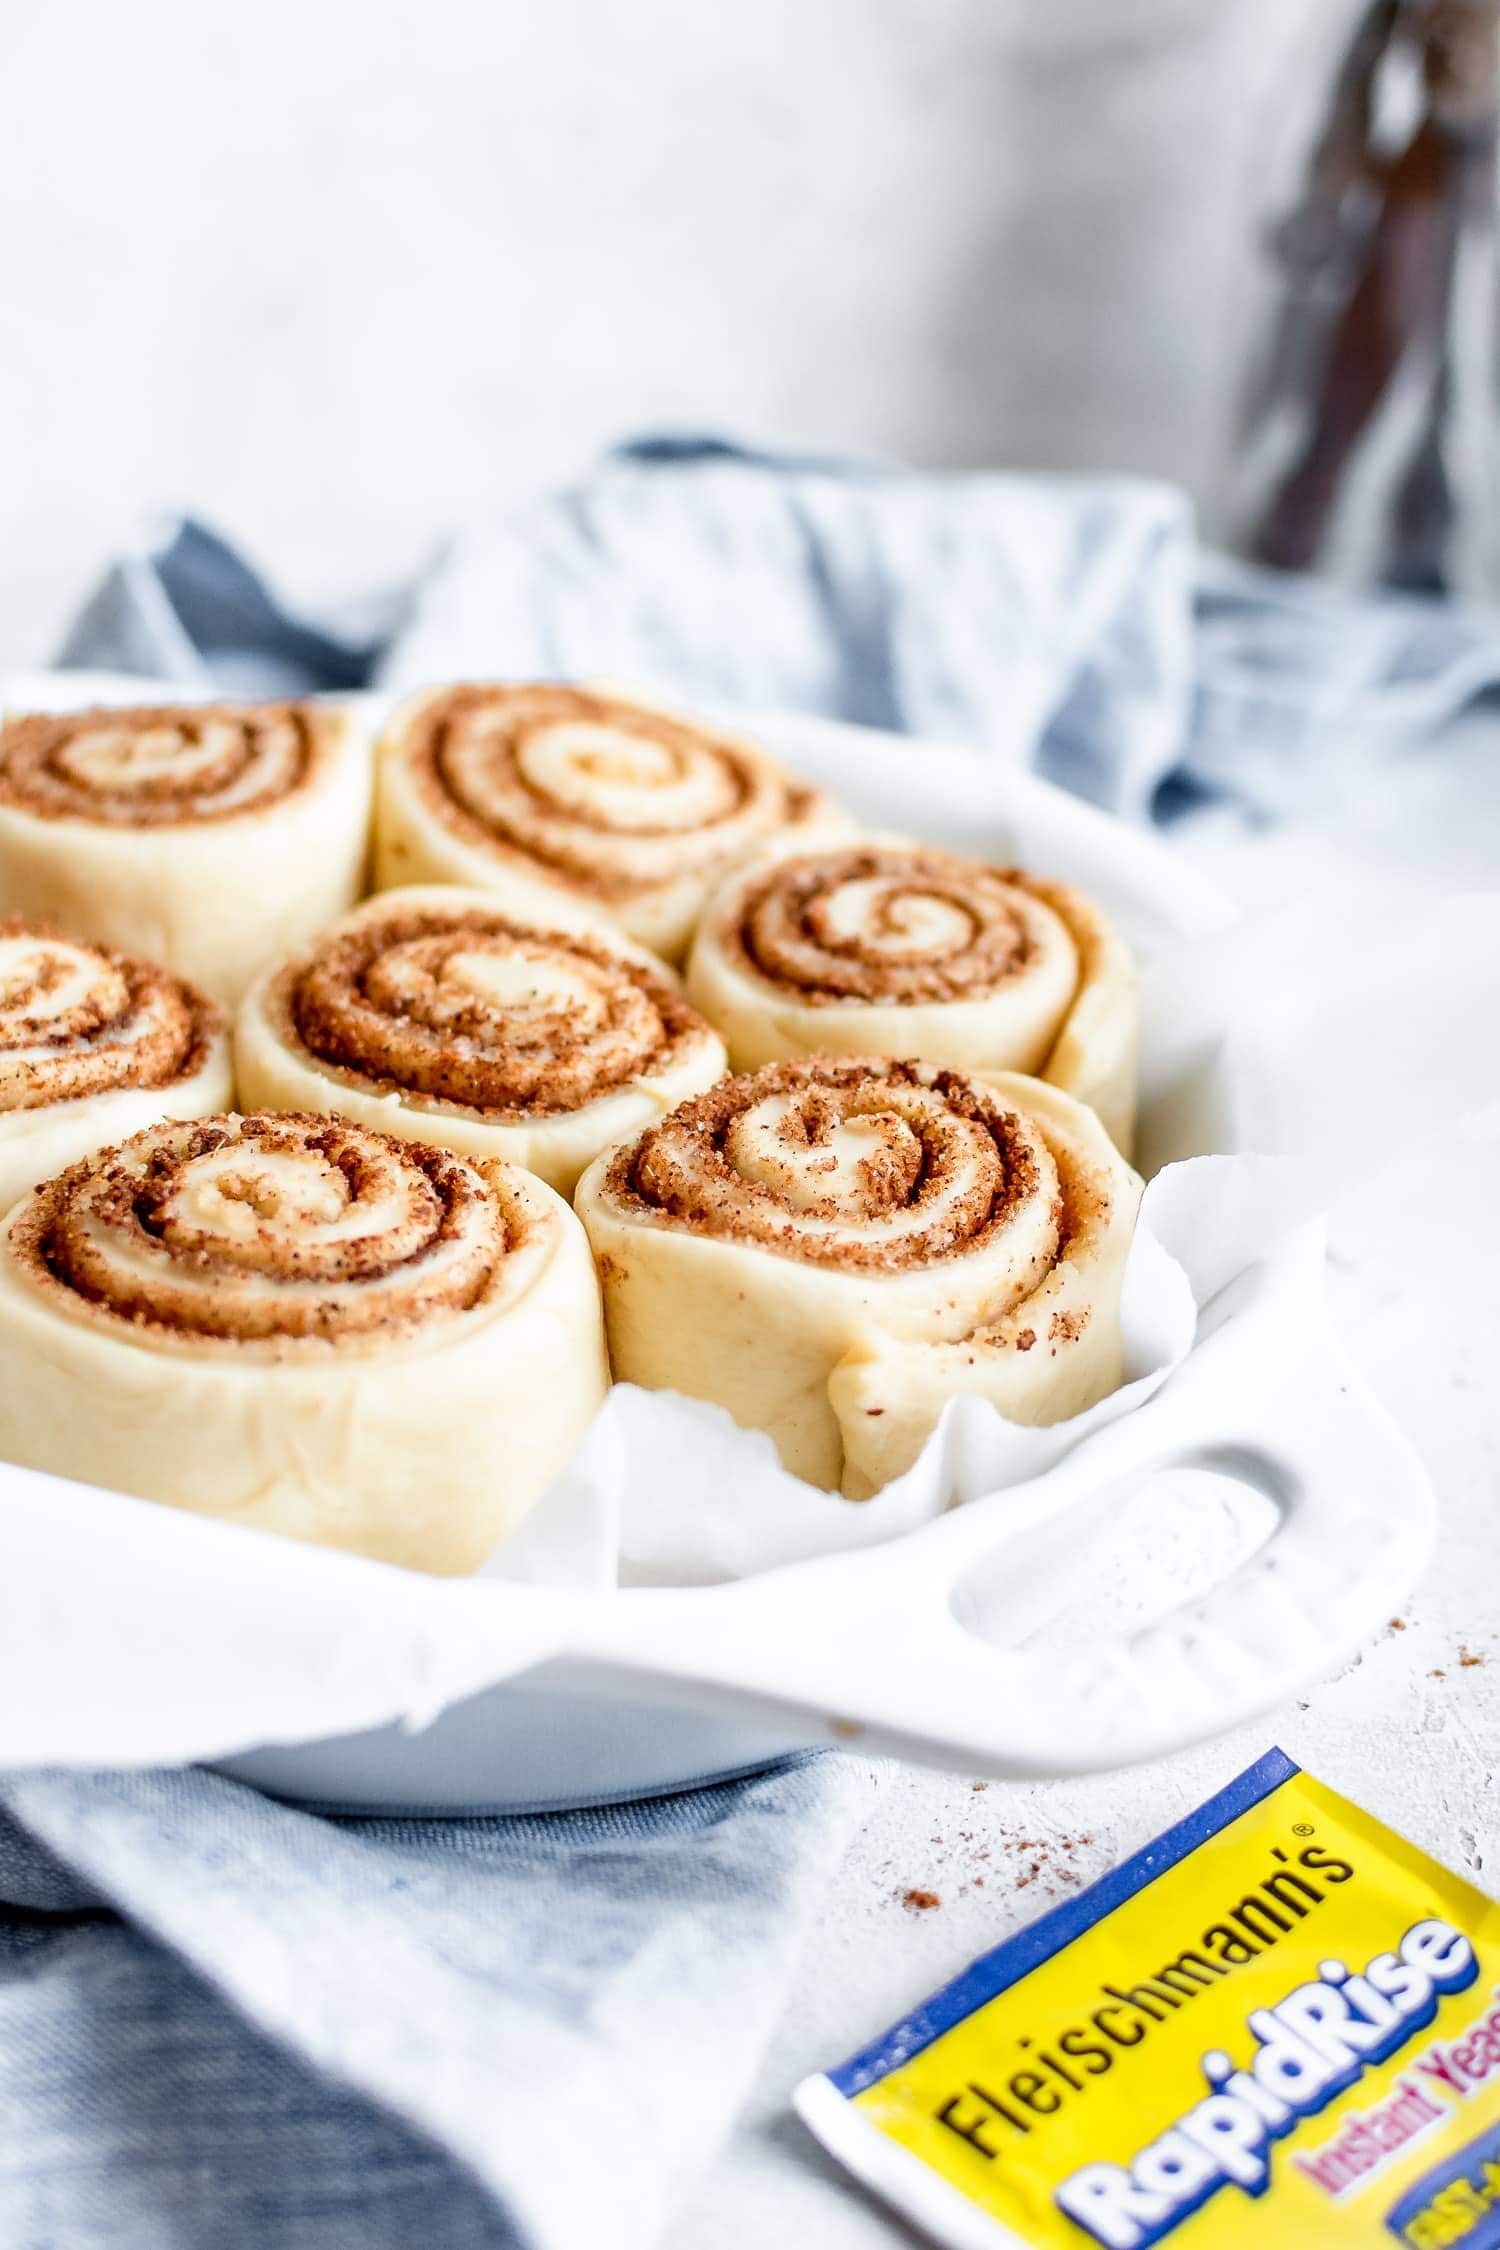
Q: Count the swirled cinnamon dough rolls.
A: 7